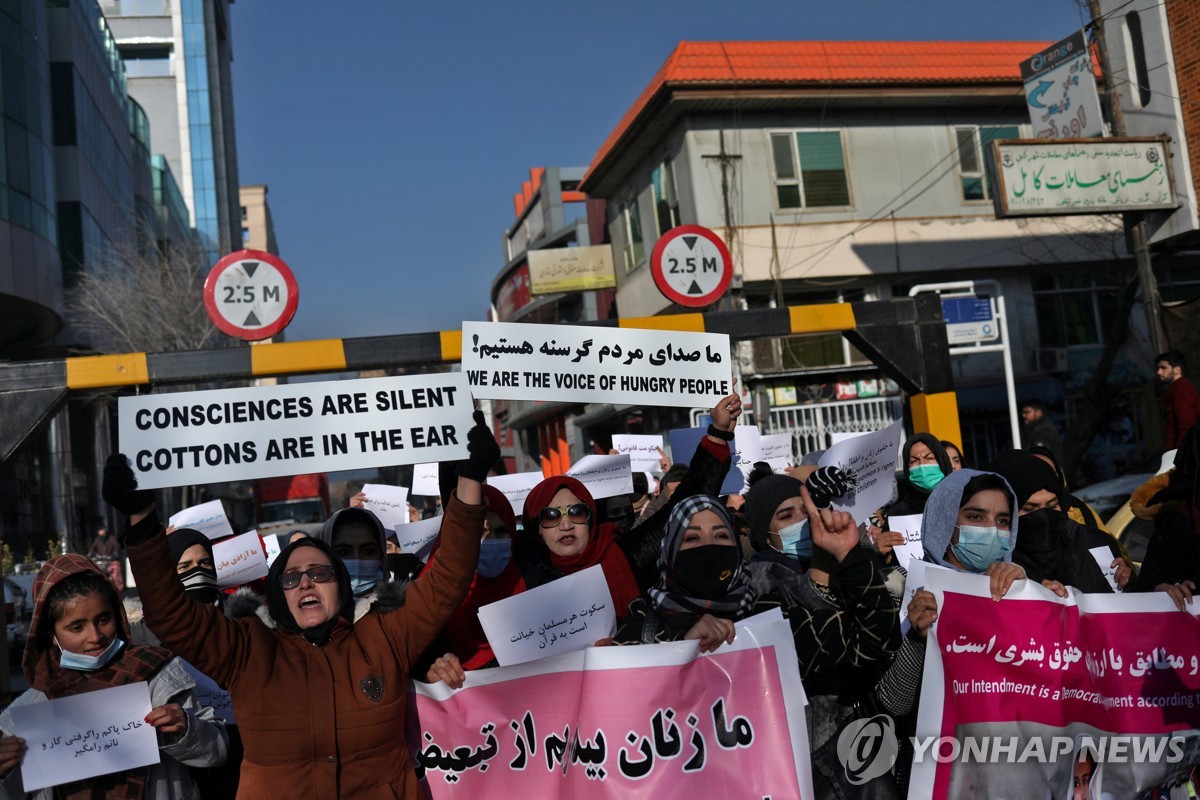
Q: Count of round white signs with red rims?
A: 2